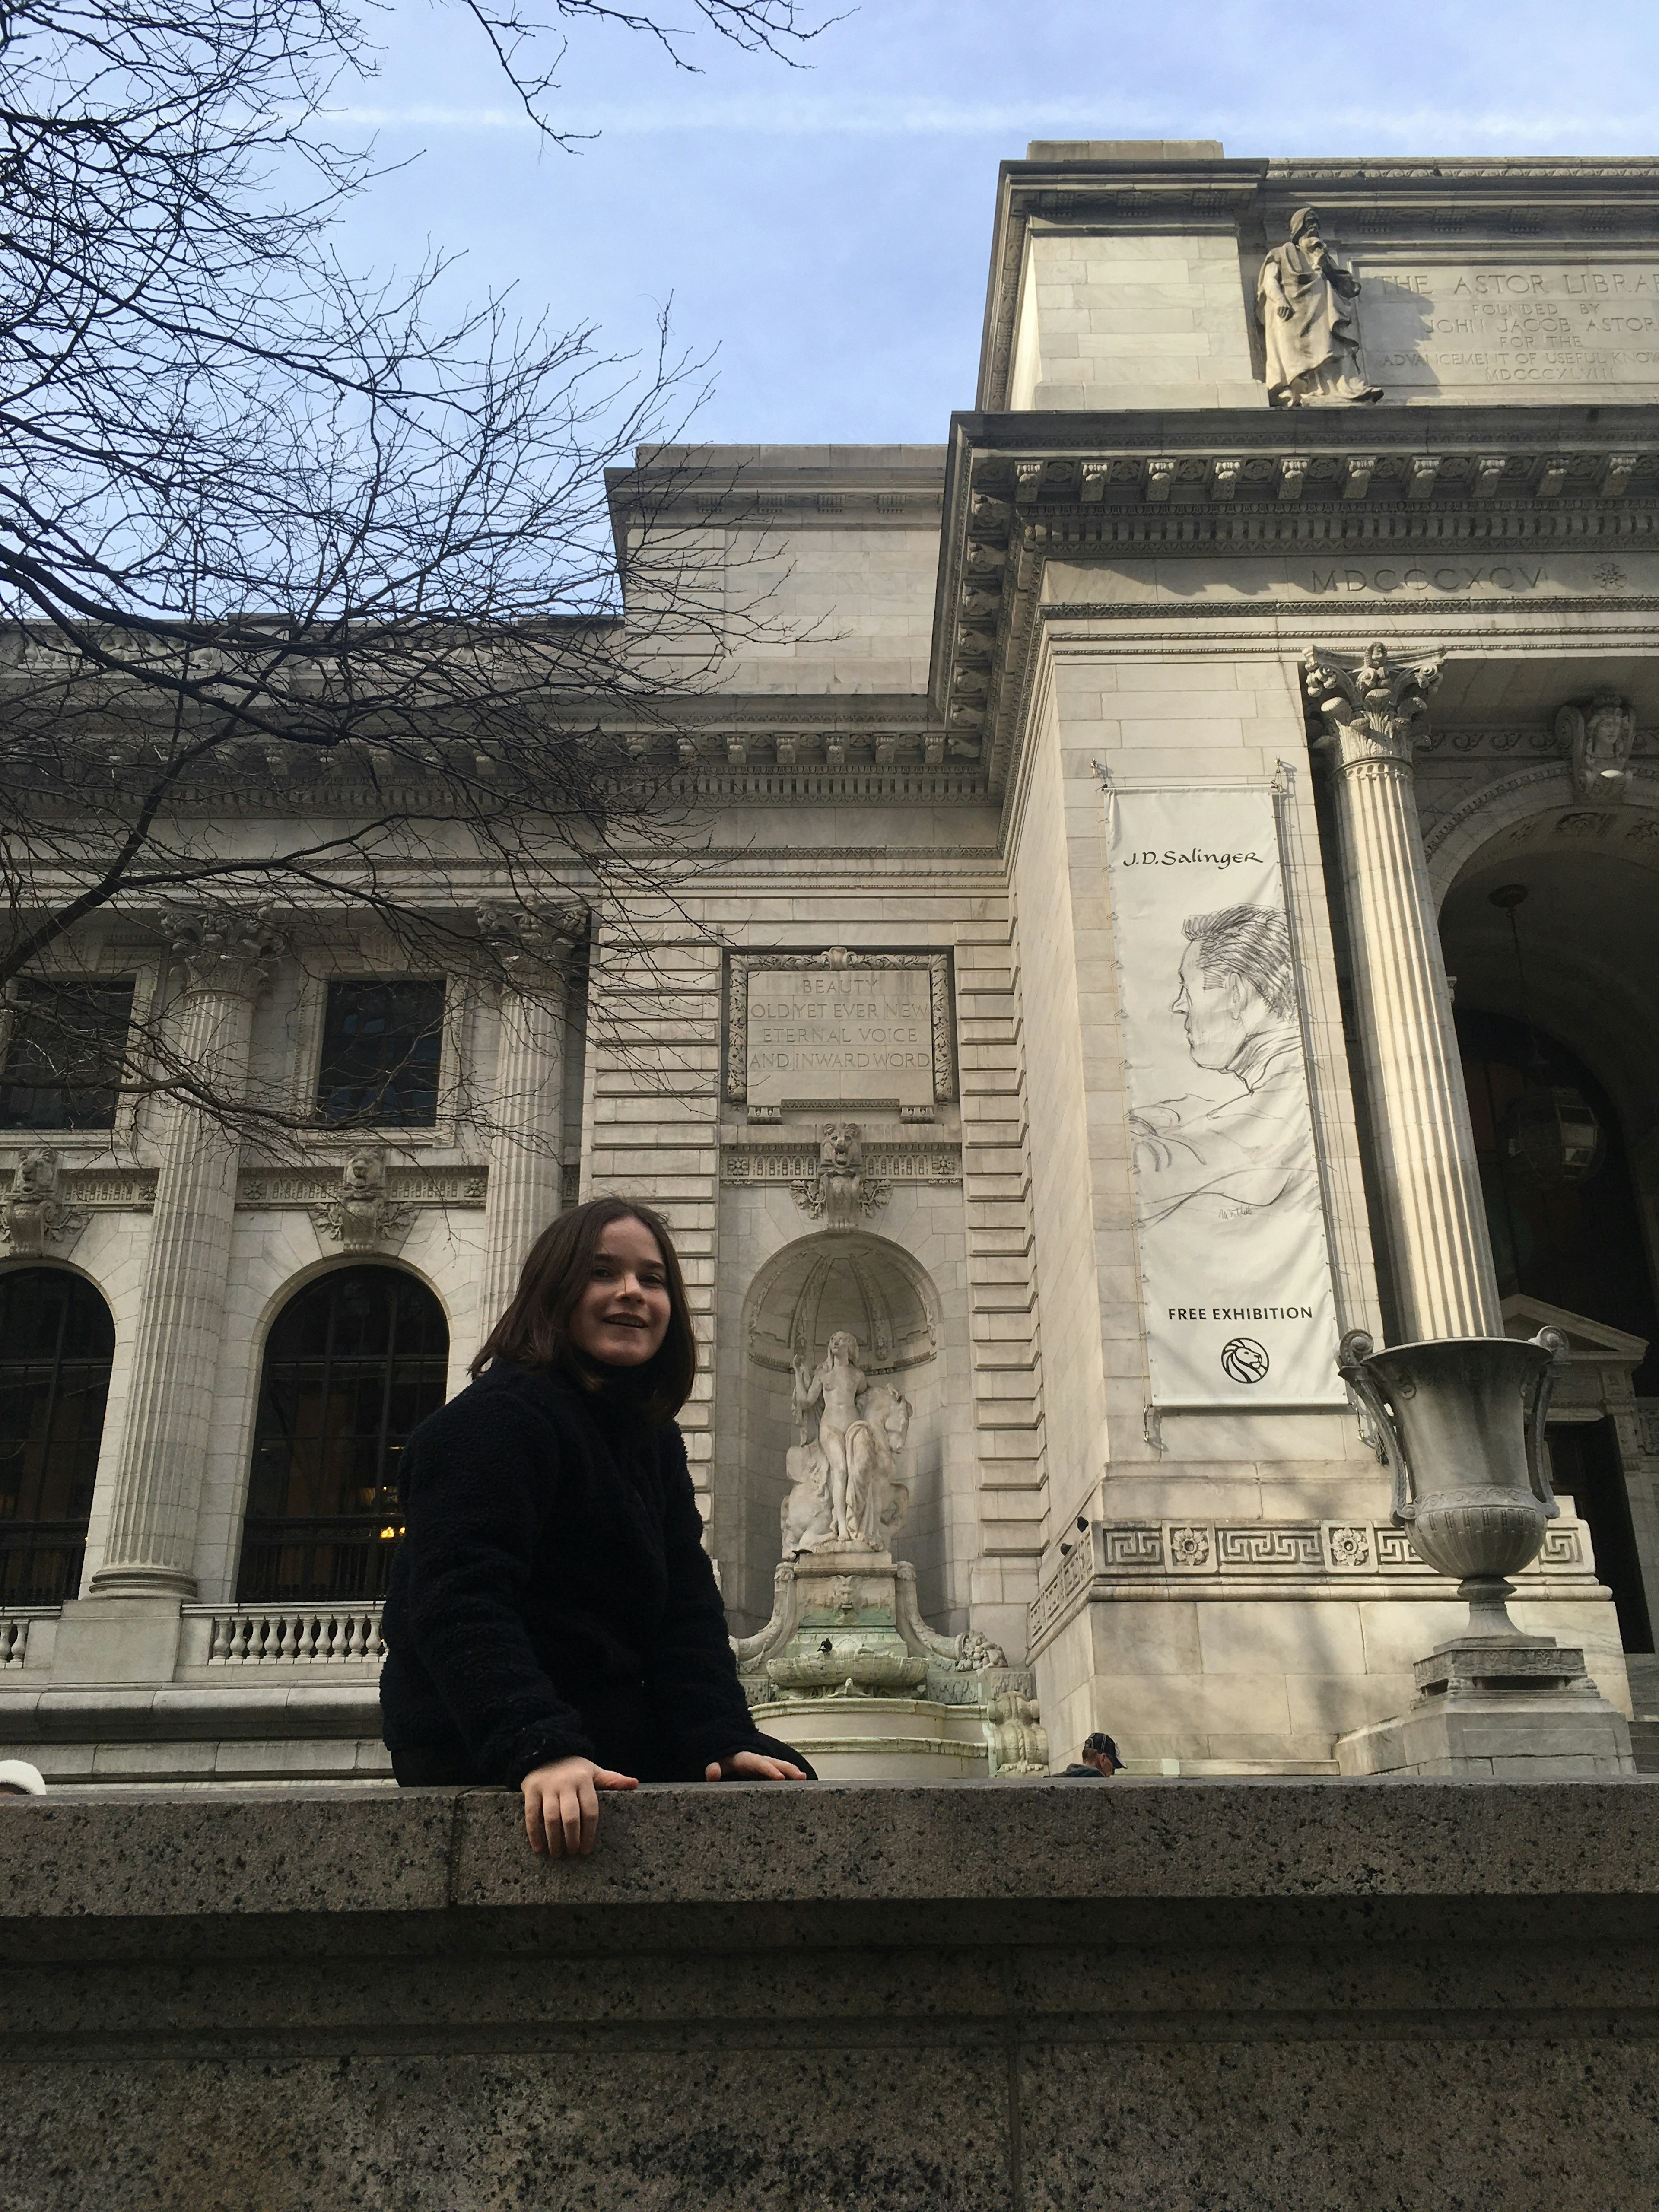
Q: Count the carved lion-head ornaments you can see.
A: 3